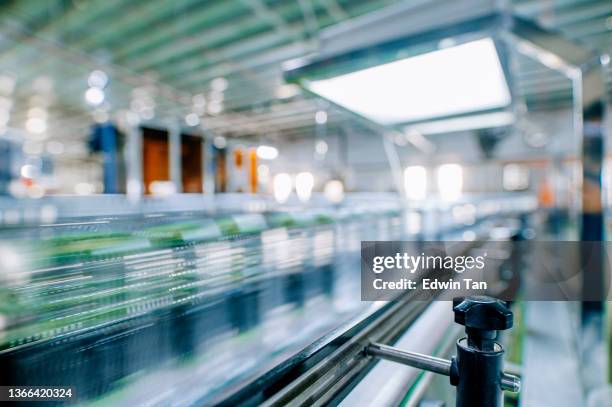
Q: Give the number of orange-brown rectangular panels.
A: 2